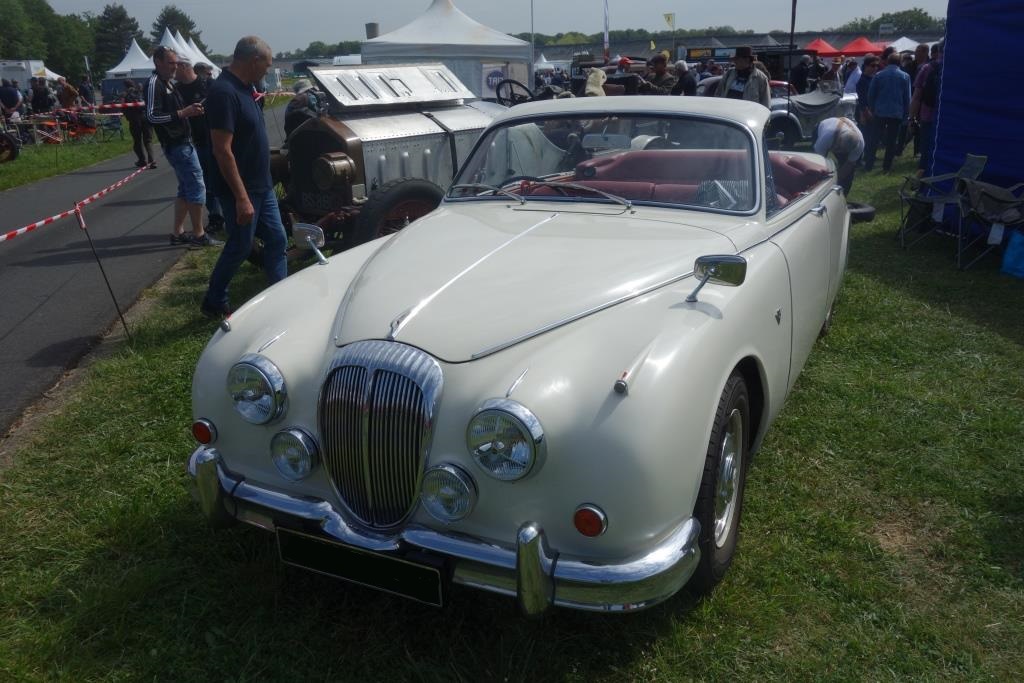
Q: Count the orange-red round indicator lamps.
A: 2